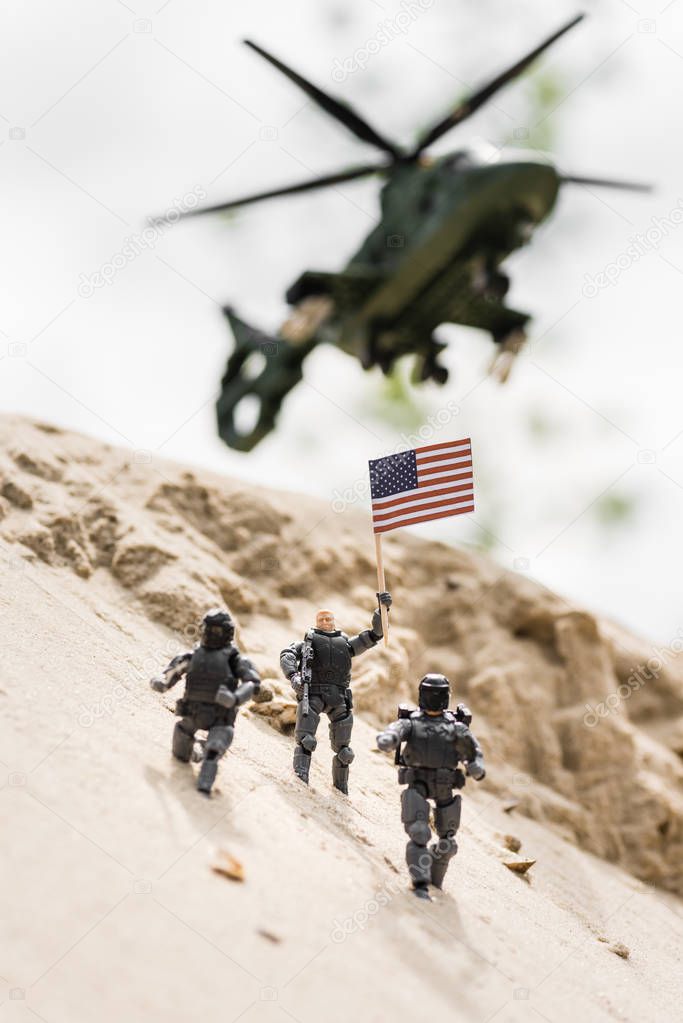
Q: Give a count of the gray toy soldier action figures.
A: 3